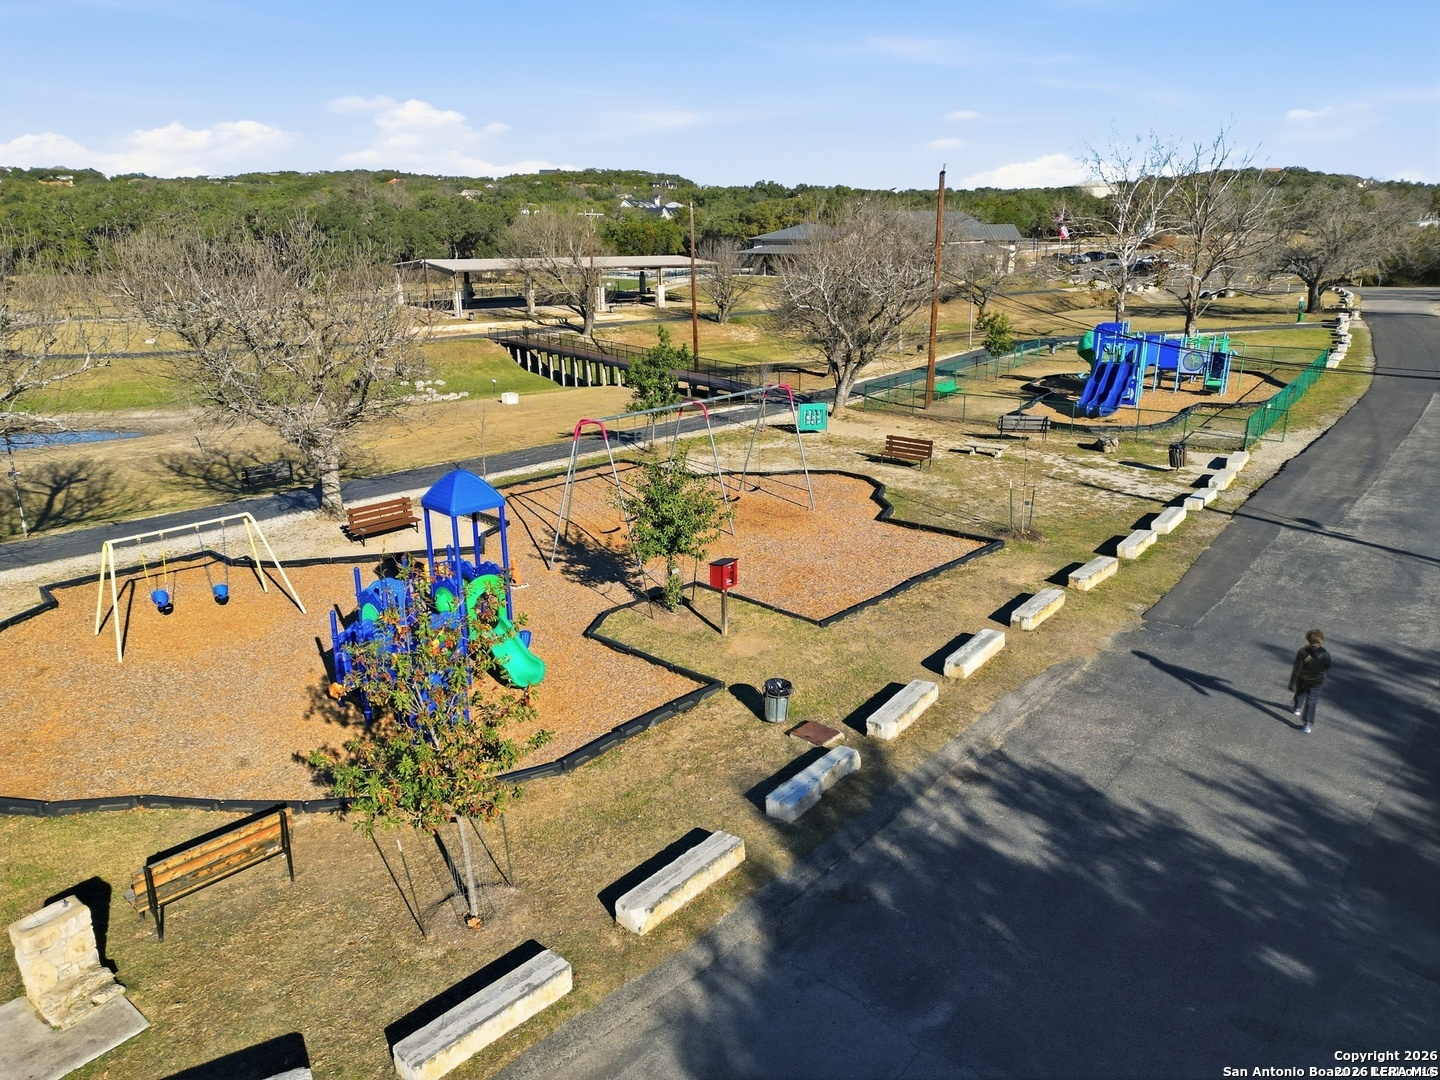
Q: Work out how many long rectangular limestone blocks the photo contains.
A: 13